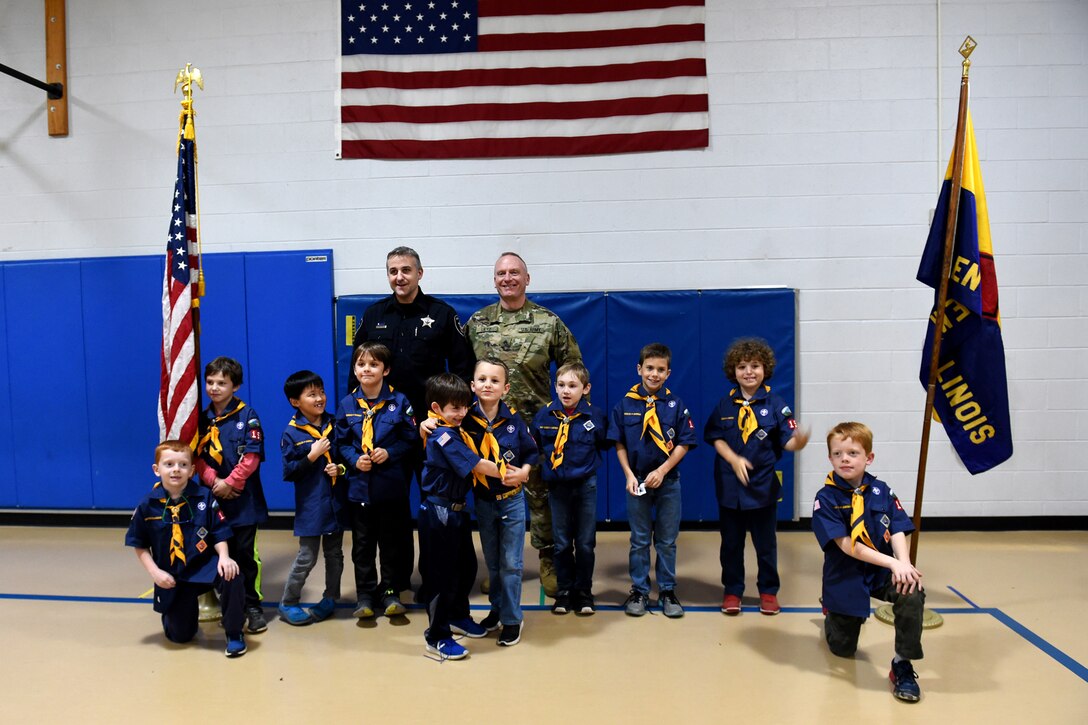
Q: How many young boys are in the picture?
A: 10